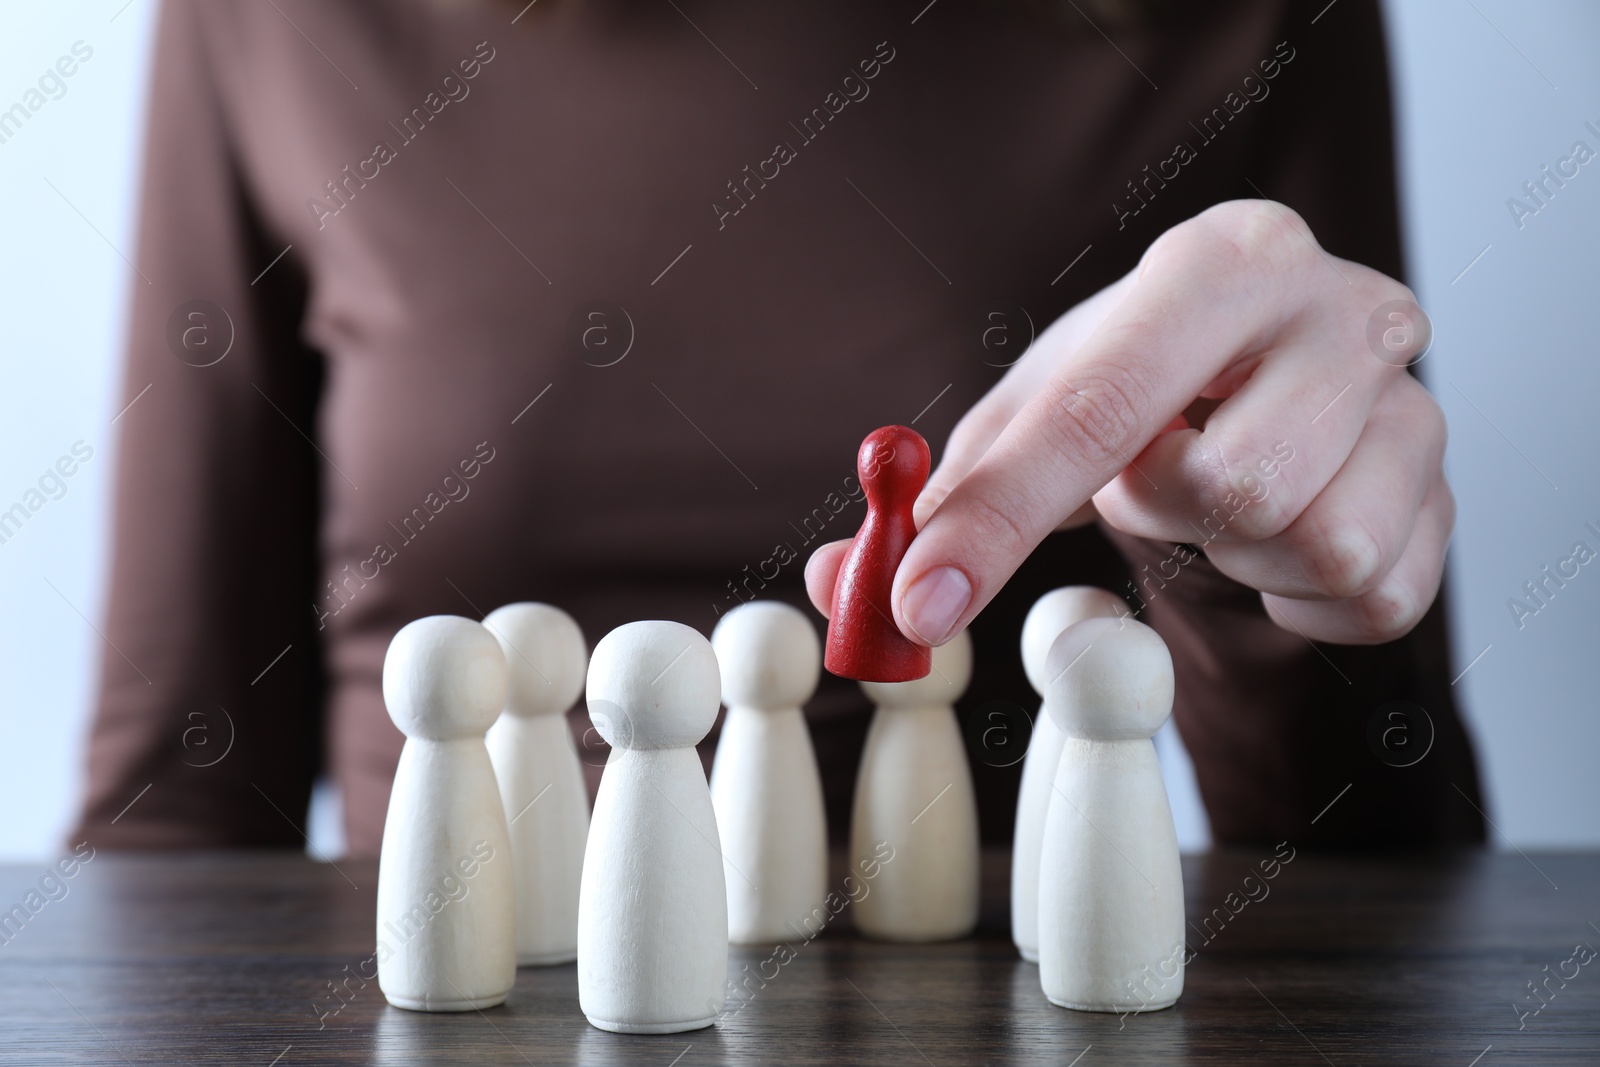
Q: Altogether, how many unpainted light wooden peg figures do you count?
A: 7